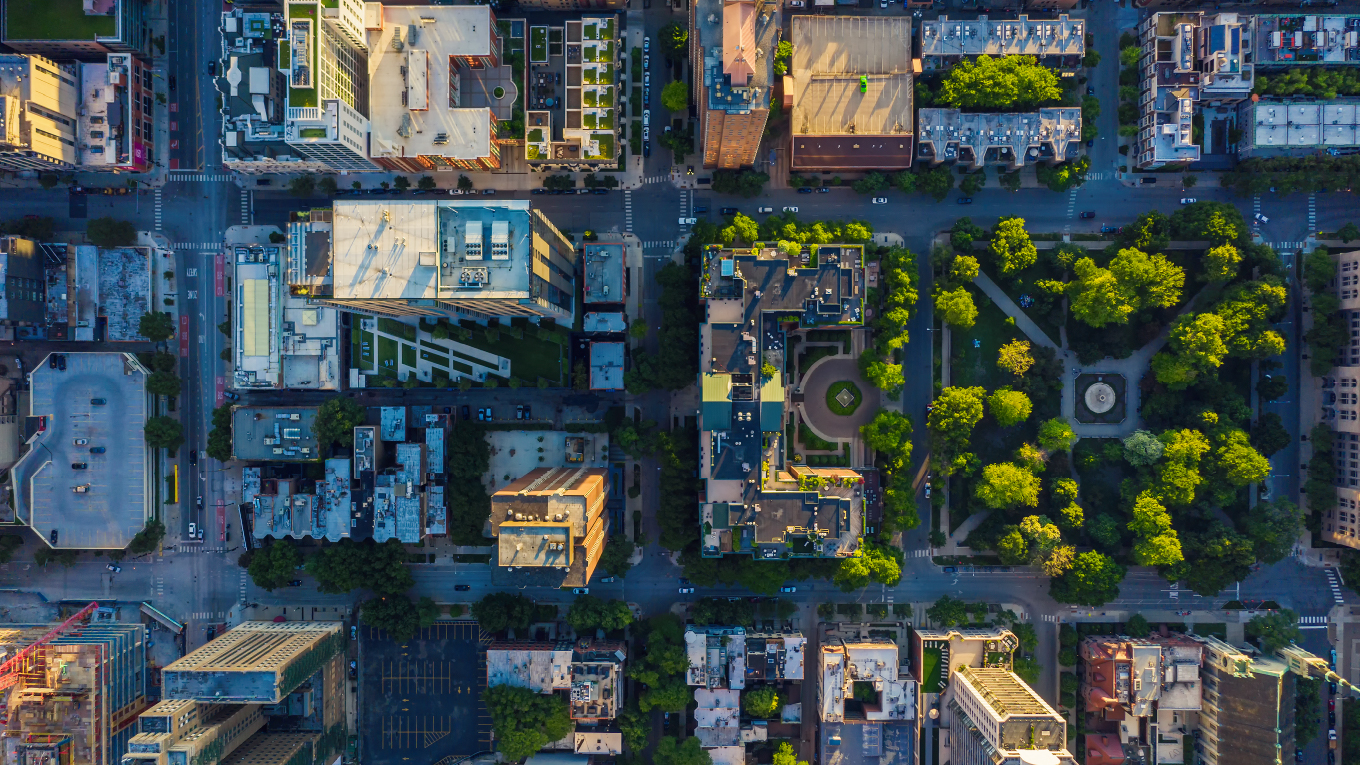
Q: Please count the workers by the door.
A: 0